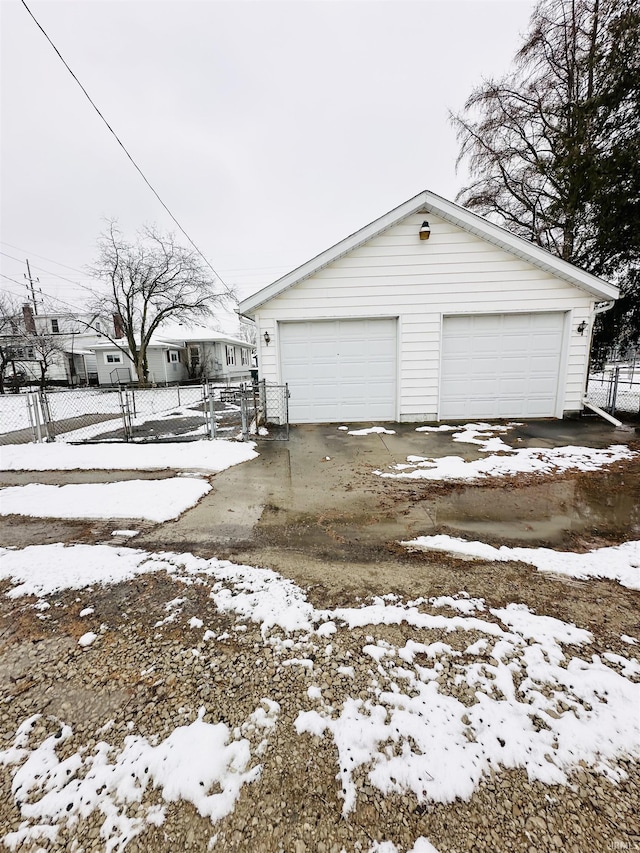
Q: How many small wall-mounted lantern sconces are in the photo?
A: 2